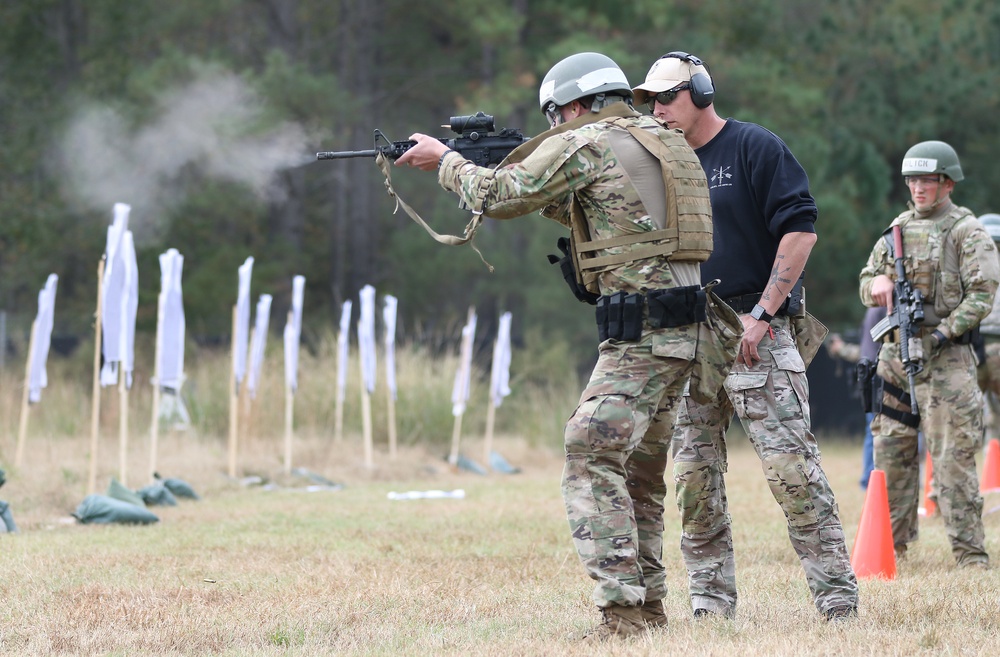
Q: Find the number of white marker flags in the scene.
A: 12